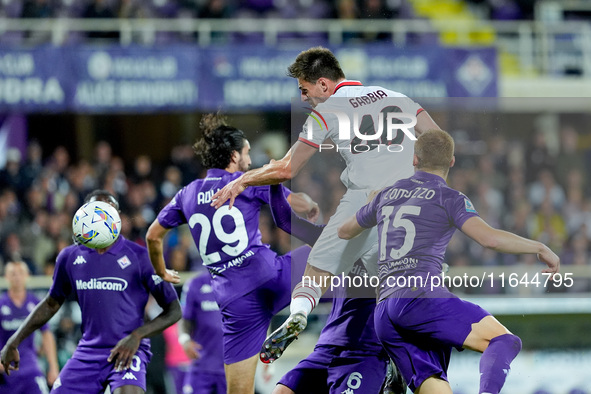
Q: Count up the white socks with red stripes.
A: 1